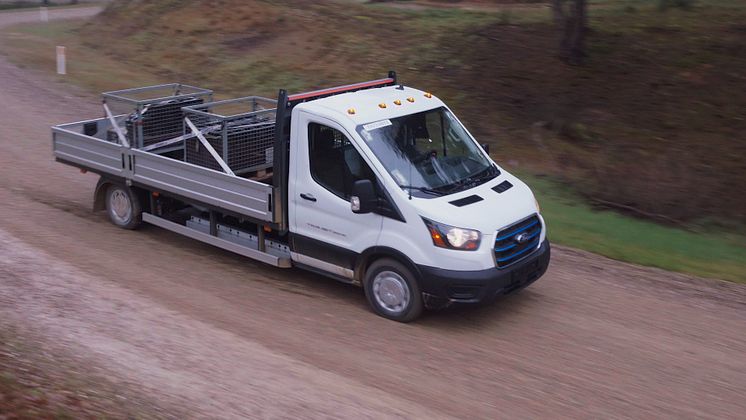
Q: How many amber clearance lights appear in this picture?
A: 5